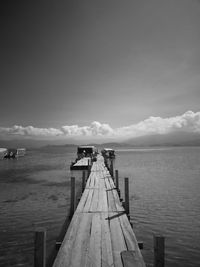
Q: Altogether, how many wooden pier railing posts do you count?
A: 8